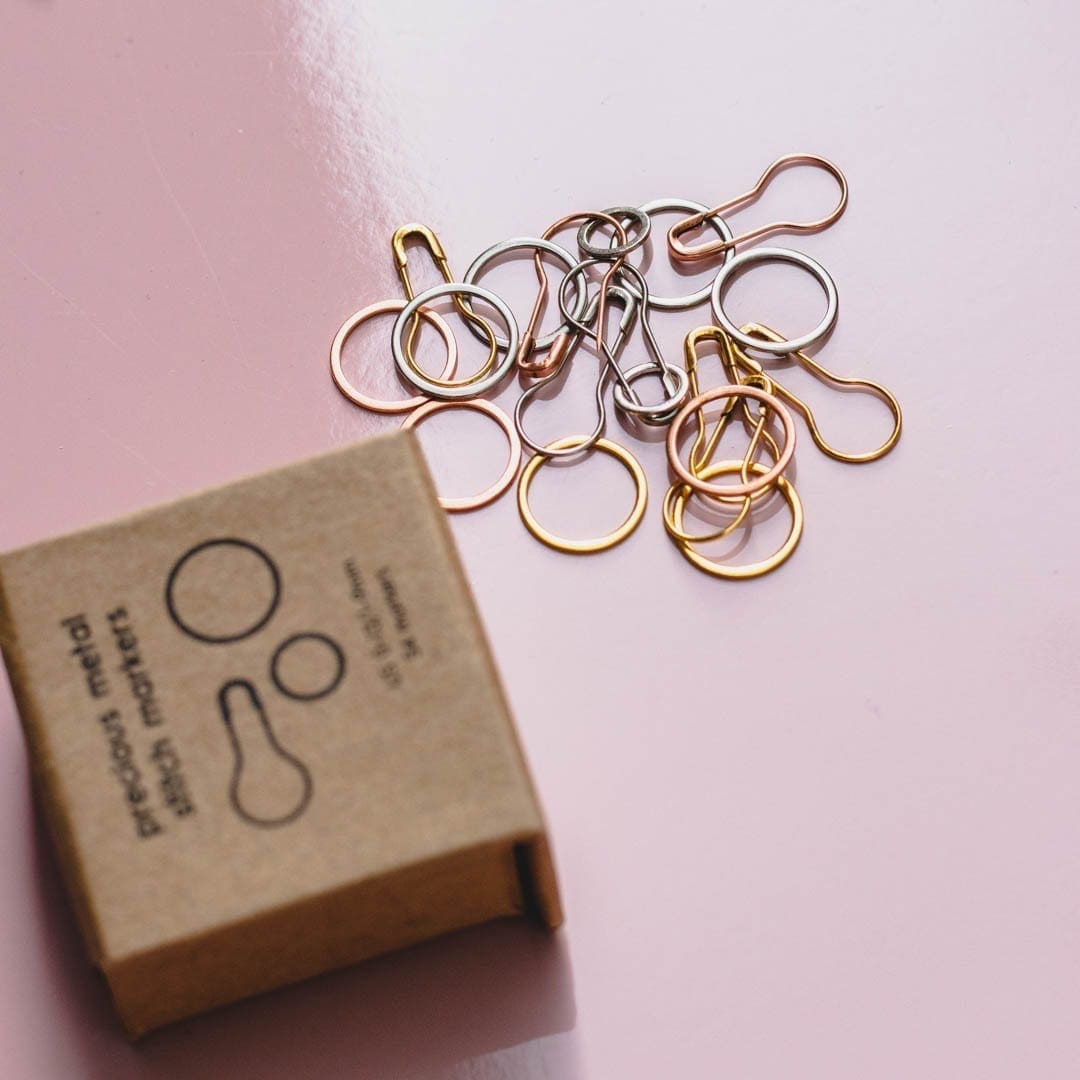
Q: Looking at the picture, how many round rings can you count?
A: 11